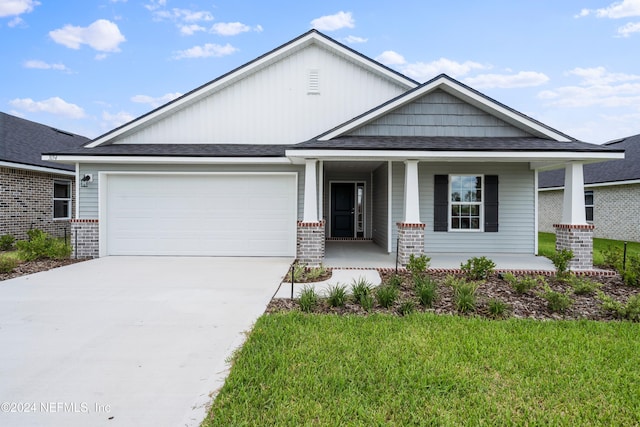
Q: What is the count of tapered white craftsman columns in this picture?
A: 3